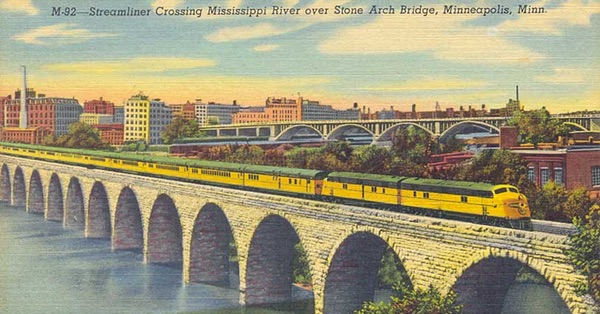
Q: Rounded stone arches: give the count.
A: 12